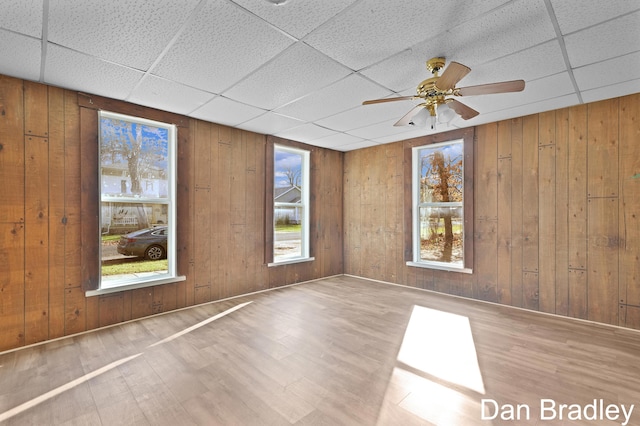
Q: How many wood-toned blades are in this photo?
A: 5